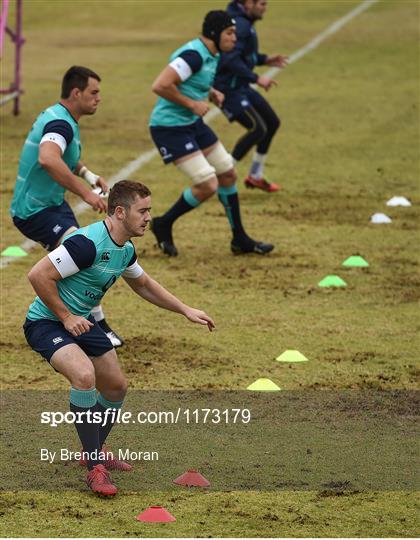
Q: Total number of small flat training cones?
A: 9